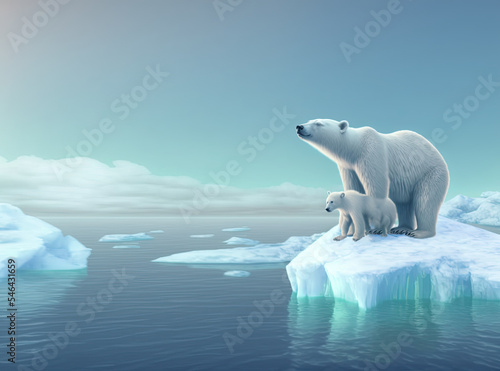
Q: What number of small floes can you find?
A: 7